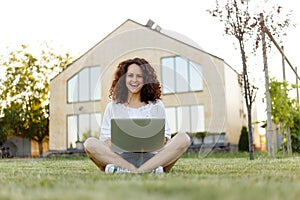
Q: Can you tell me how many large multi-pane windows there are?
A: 4